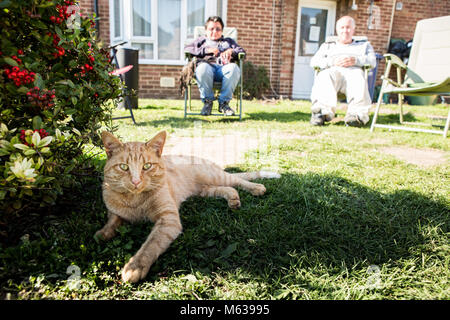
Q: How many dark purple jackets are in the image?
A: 1